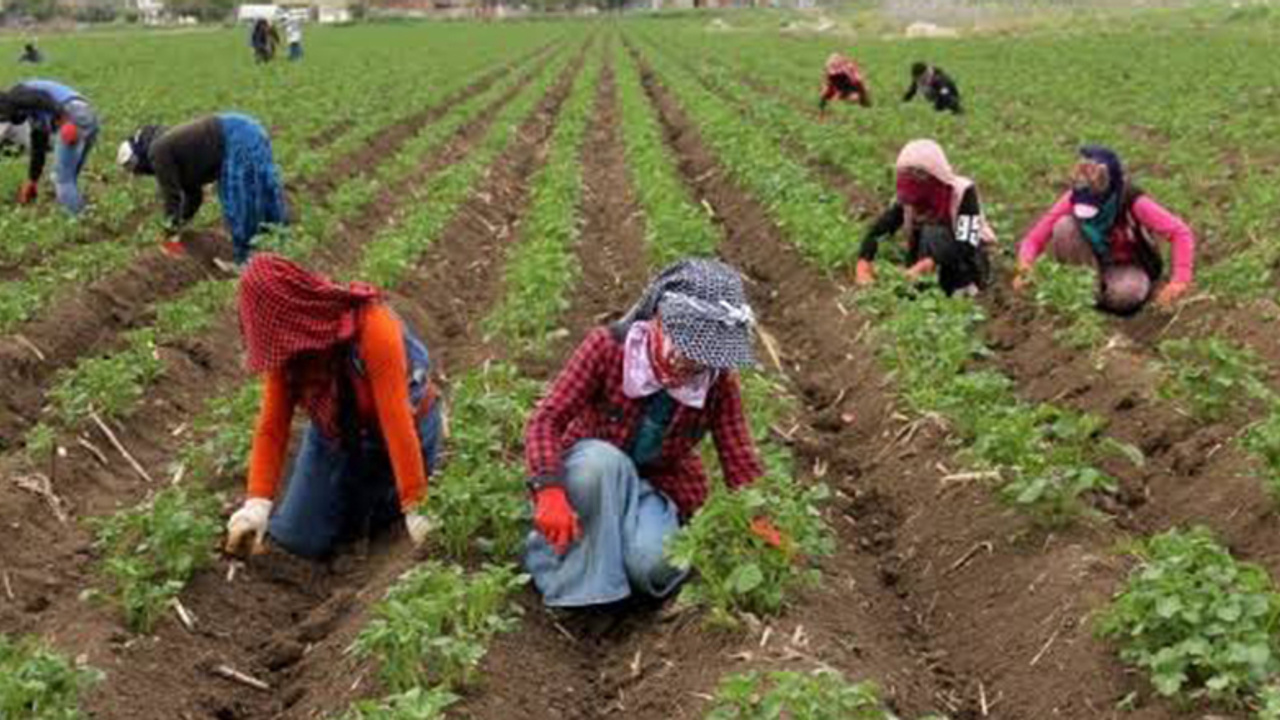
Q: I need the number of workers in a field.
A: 11